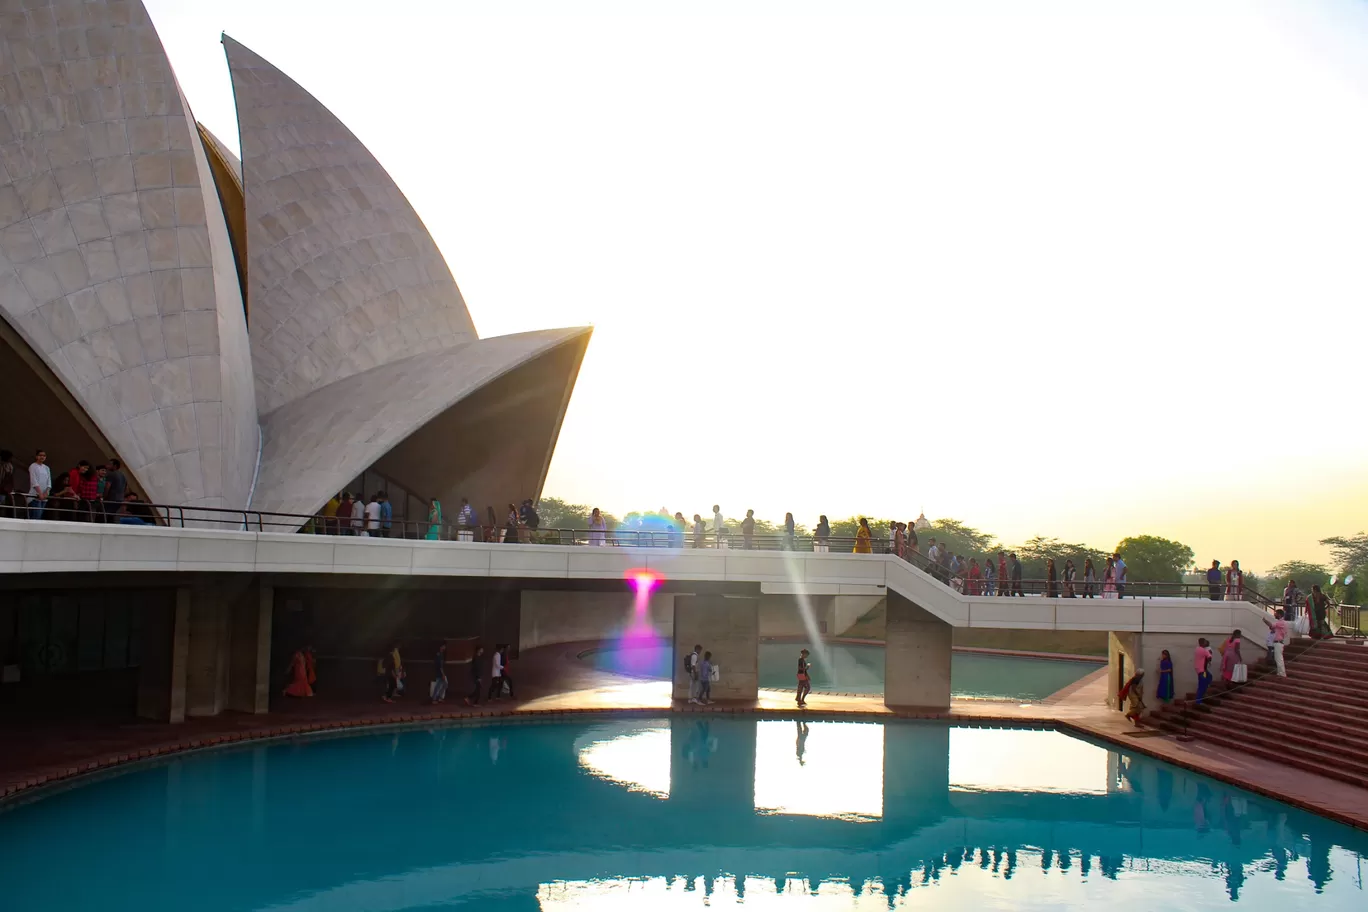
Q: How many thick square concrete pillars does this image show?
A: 2